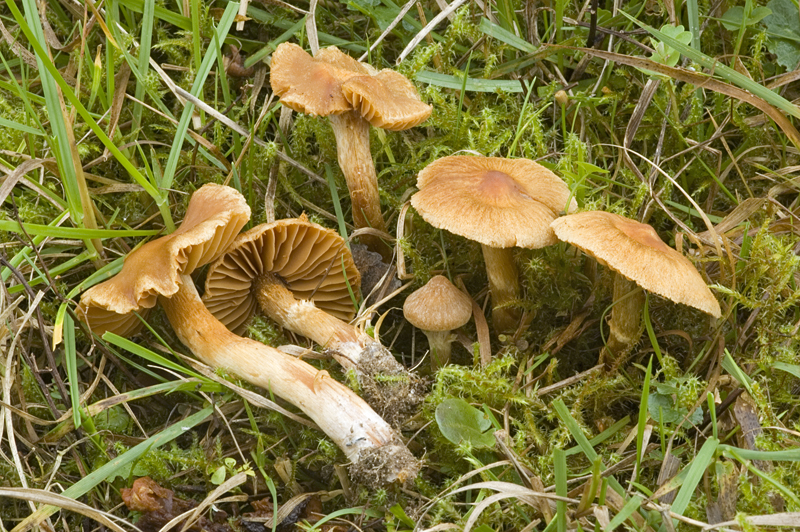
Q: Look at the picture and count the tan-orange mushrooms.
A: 6